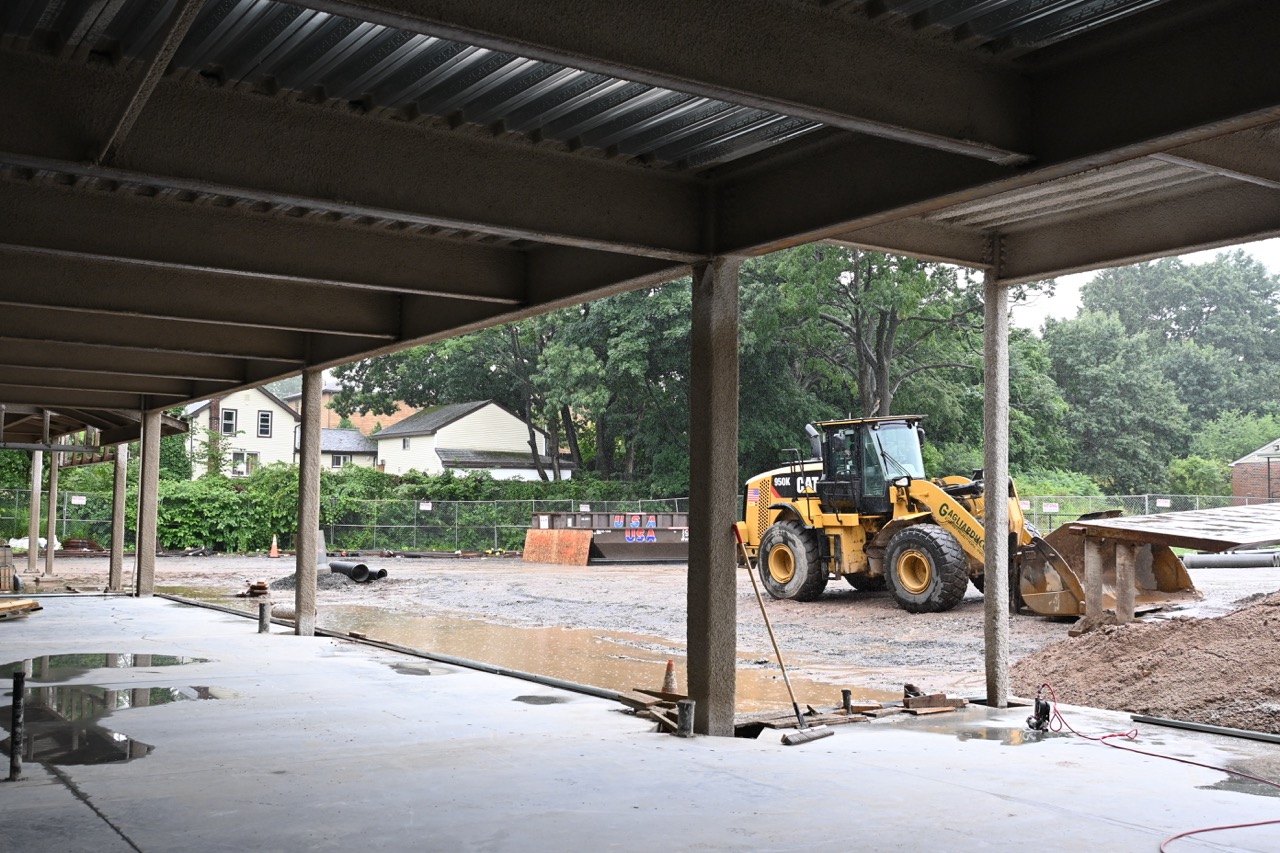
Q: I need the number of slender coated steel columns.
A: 7